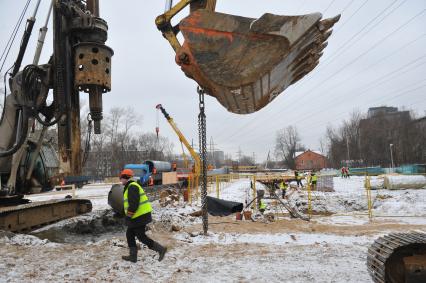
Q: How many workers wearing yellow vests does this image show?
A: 5